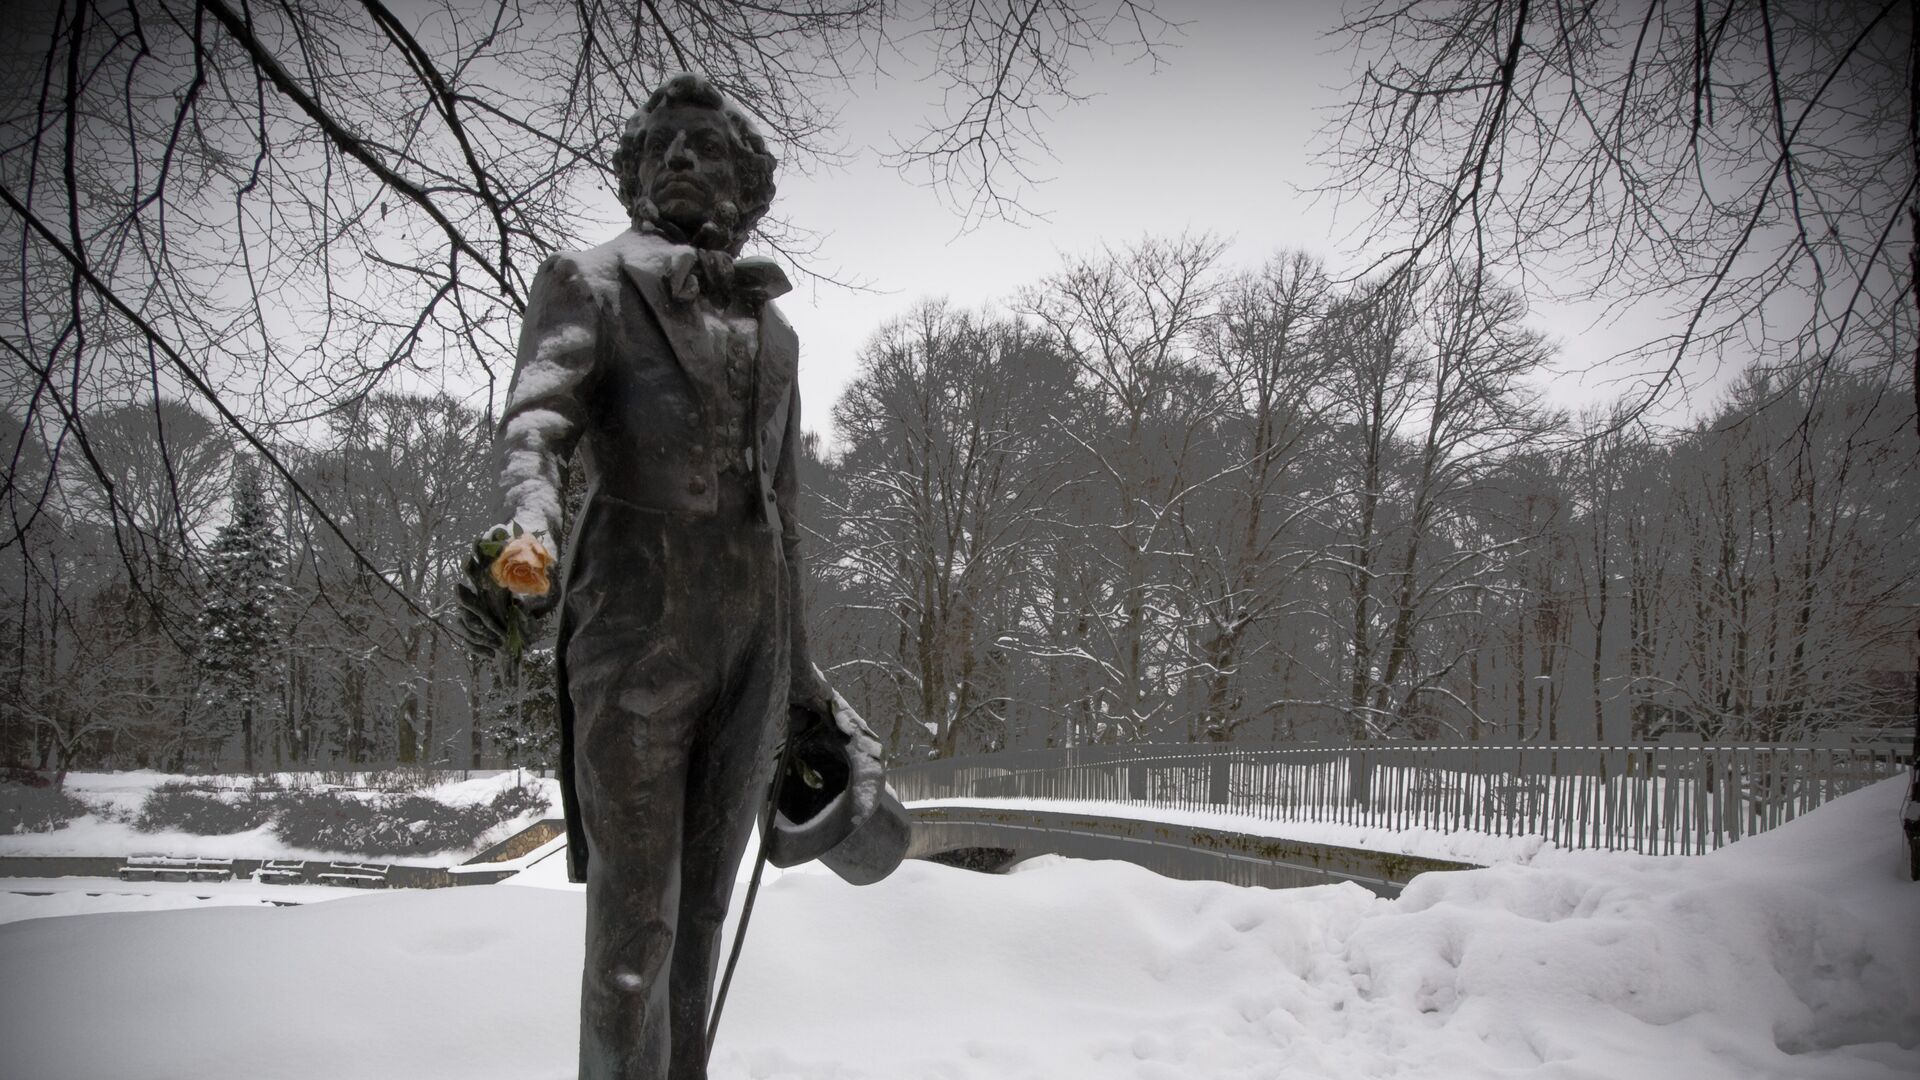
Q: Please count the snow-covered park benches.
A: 3